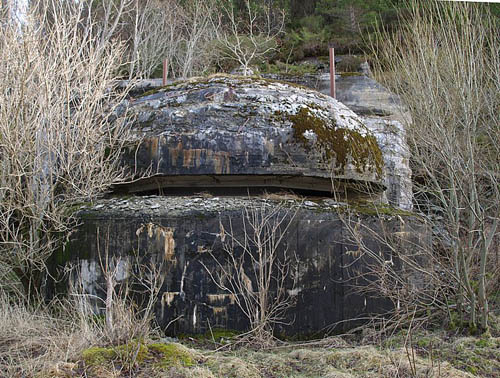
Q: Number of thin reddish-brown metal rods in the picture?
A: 2